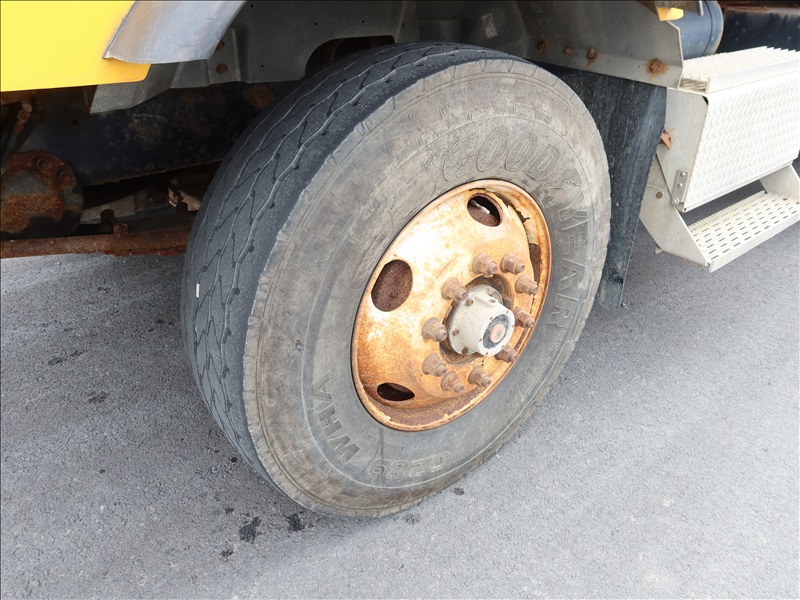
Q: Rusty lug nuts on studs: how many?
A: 10